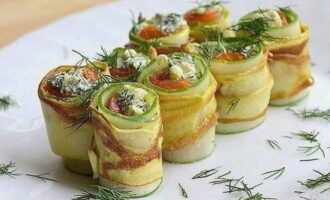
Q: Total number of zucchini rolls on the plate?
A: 8